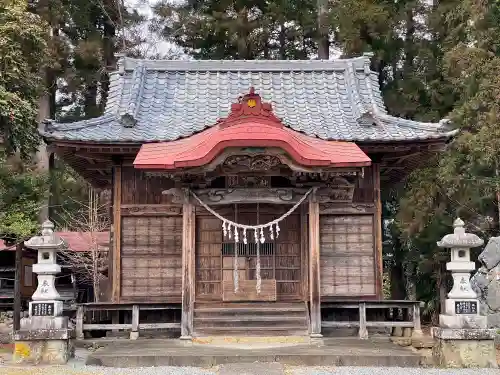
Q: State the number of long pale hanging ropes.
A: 2